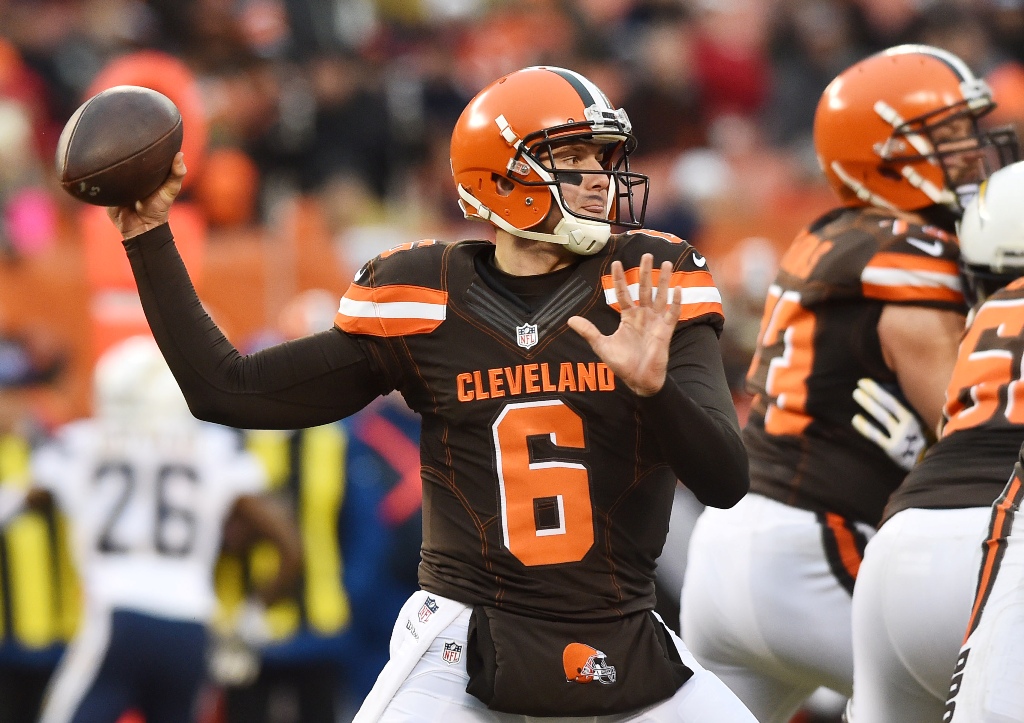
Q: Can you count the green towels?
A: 0